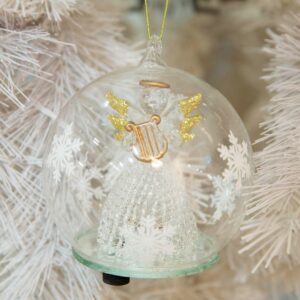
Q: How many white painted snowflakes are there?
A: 5